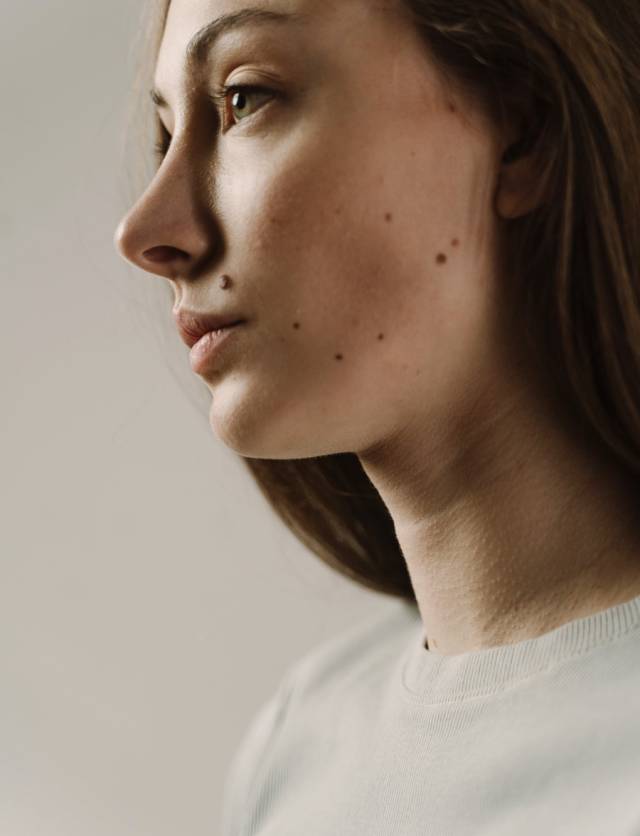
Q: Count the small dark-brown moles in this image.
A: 7